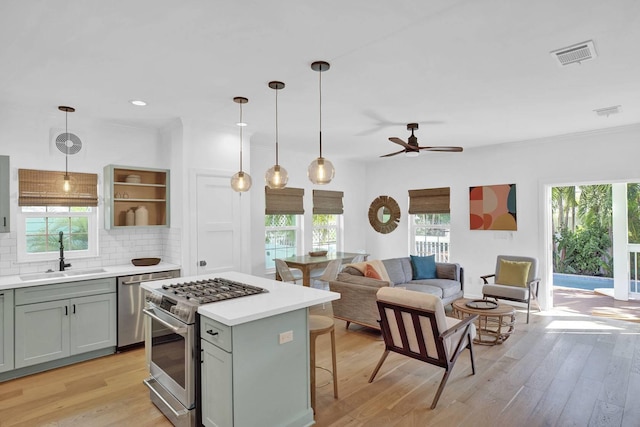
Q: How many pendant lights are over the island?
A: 3